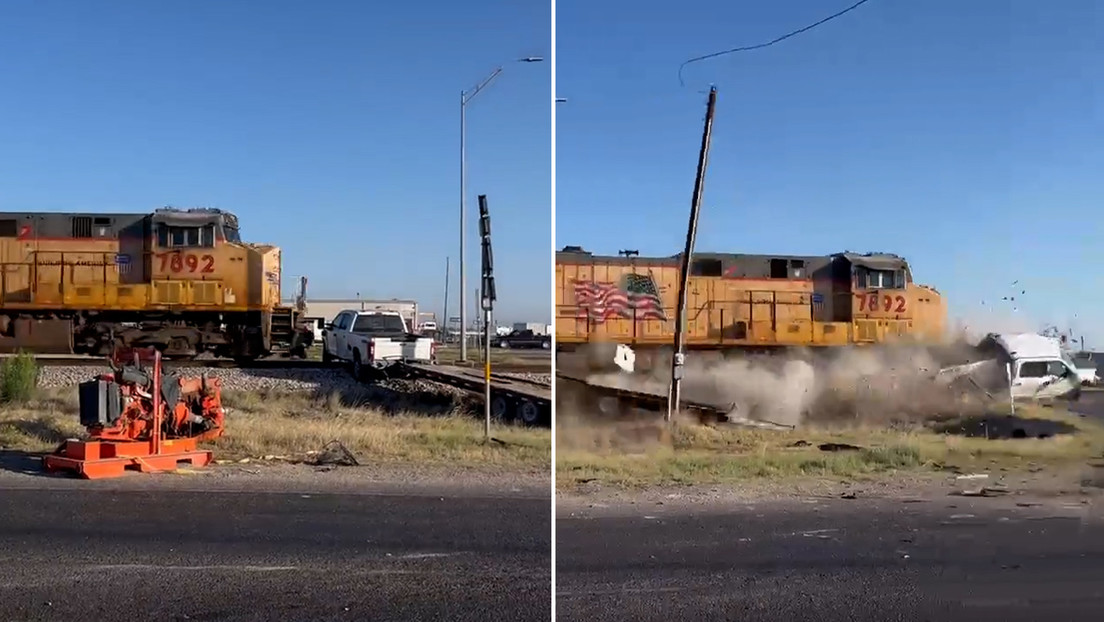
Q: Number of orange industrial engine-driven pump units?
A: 1